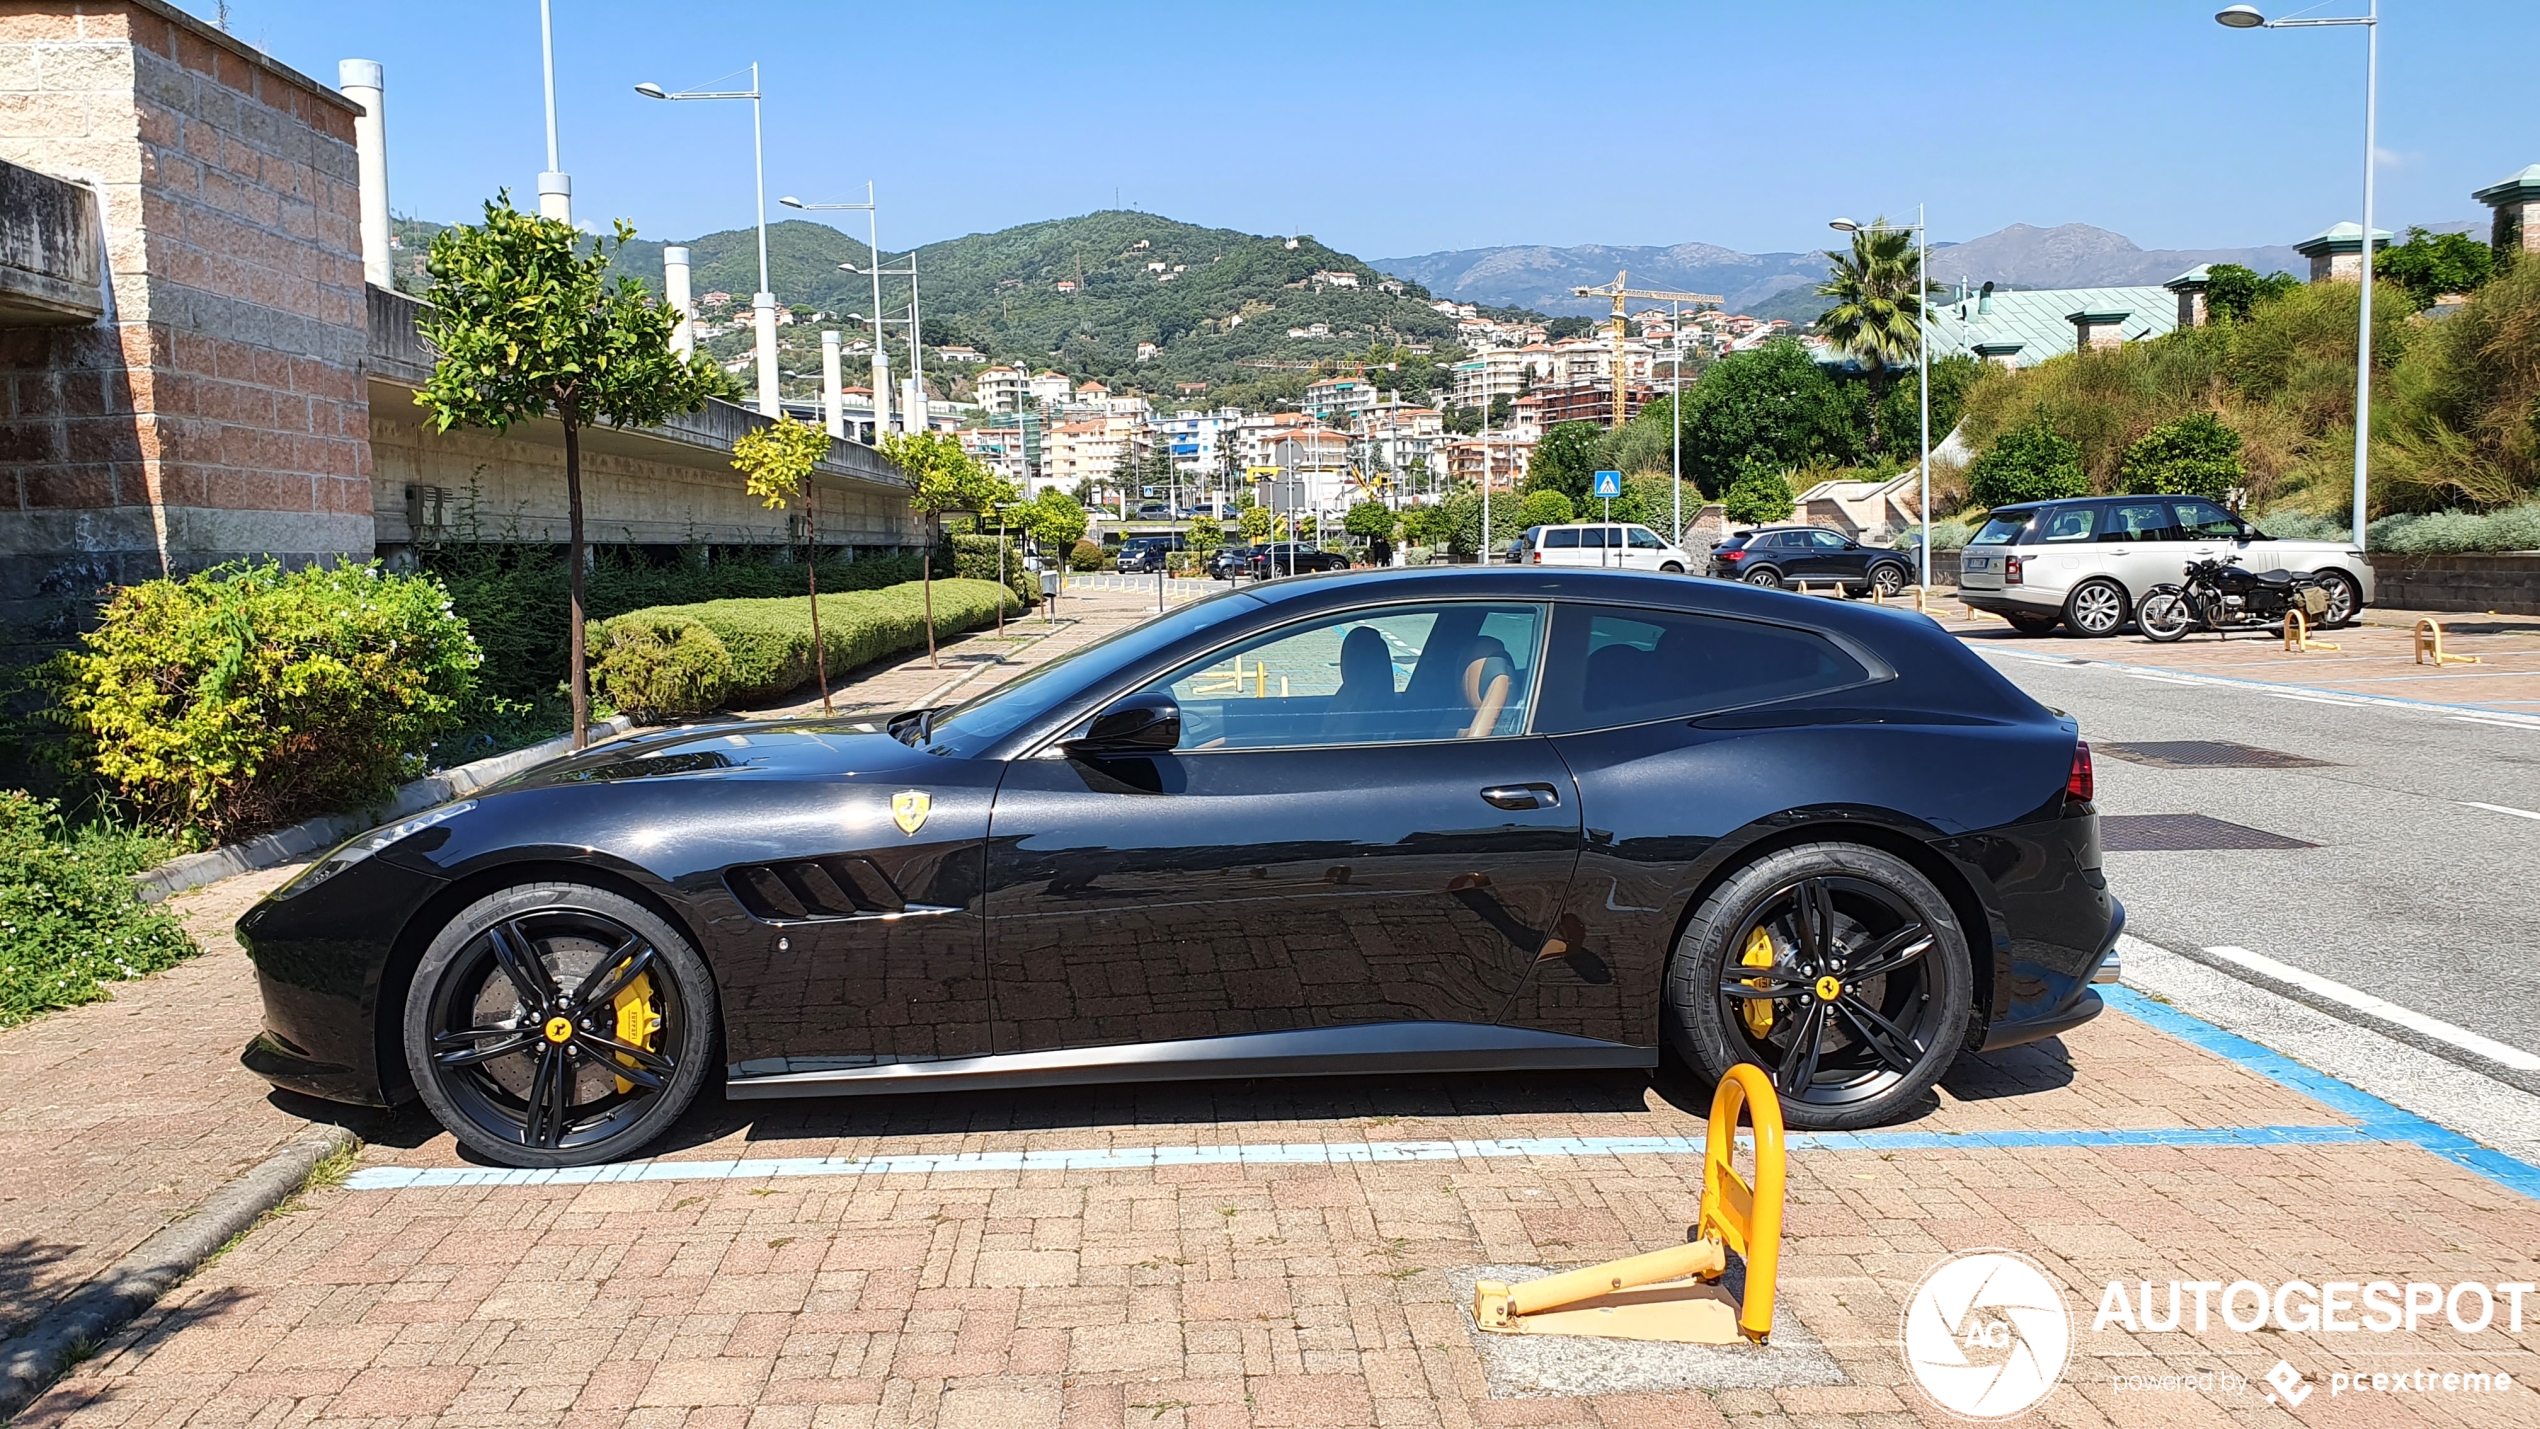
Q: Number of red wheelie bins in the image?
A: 0